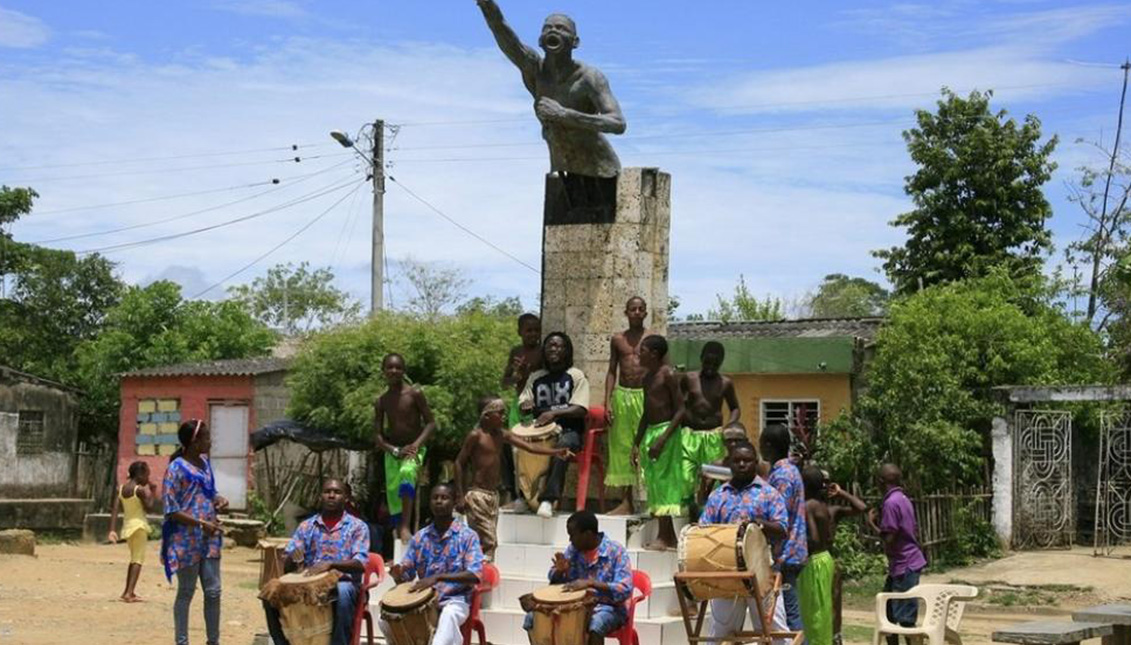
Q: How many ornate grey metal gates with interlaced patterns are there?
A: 2